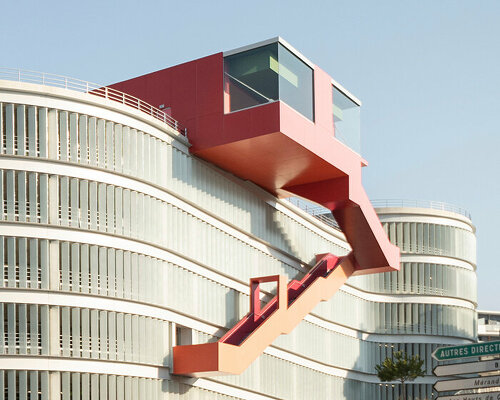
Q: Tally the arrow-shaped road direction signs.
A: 4